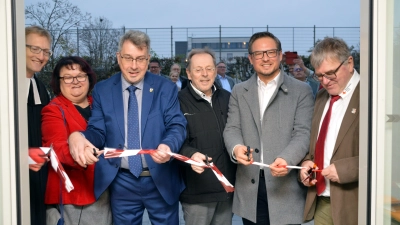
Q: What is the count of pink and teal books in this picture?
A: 0